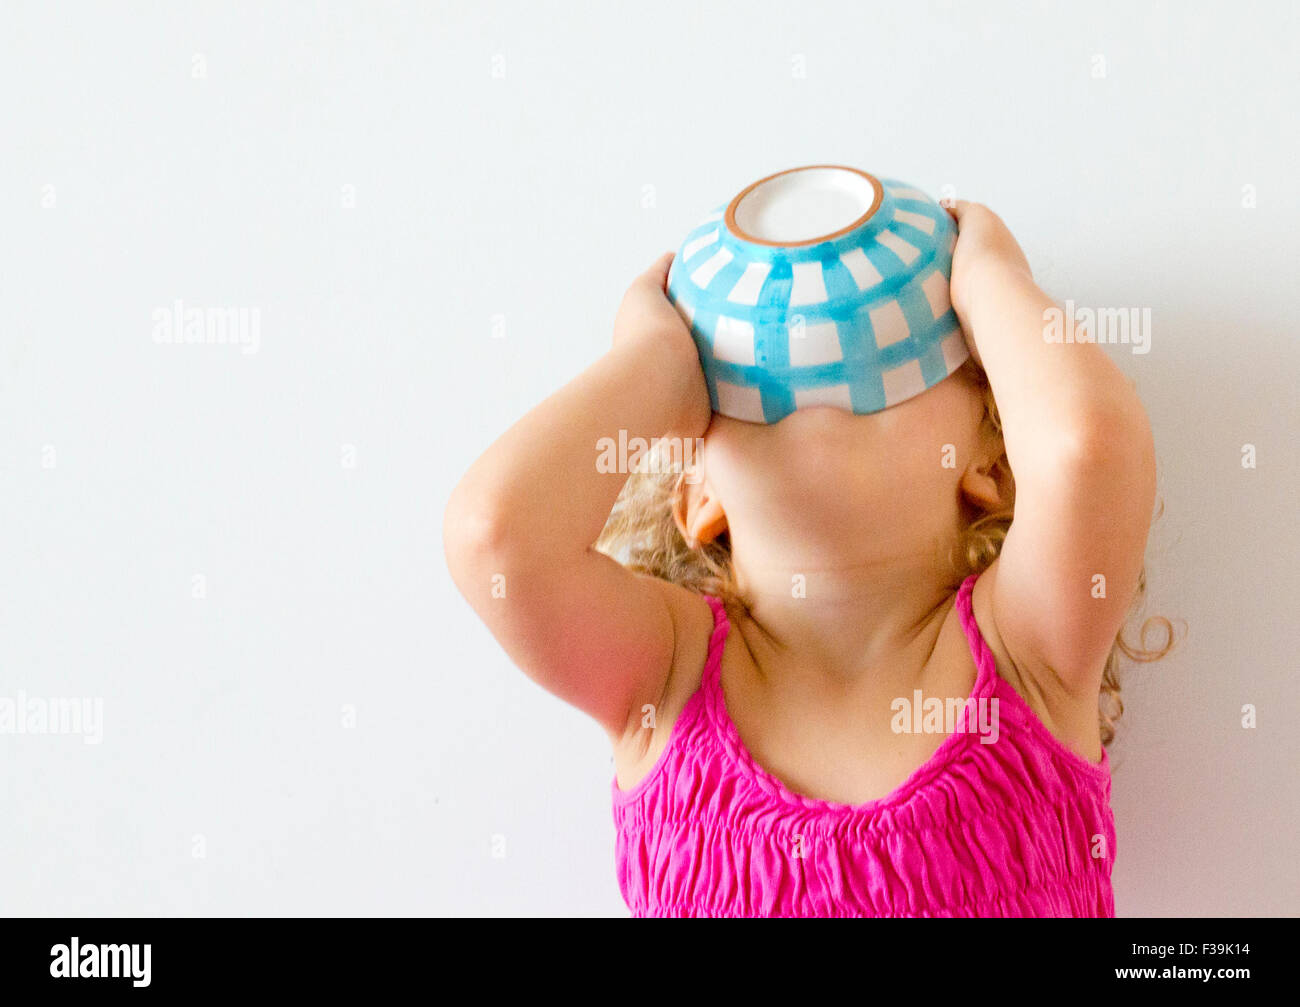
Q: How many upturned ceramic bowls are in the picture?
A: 1